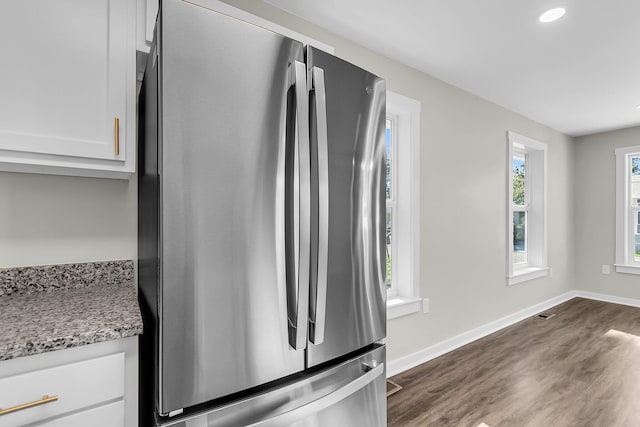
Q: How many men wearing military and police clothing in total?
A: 0